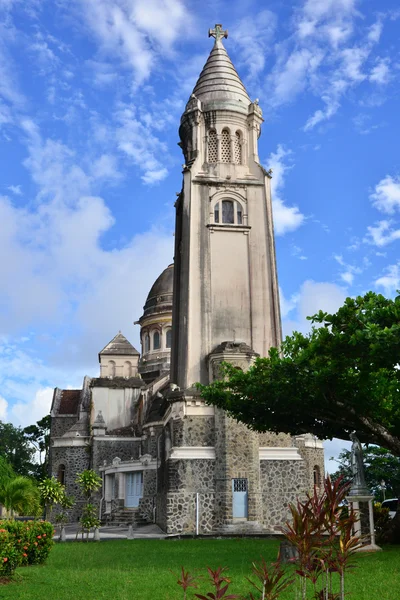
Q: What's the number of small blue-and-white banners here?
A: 0